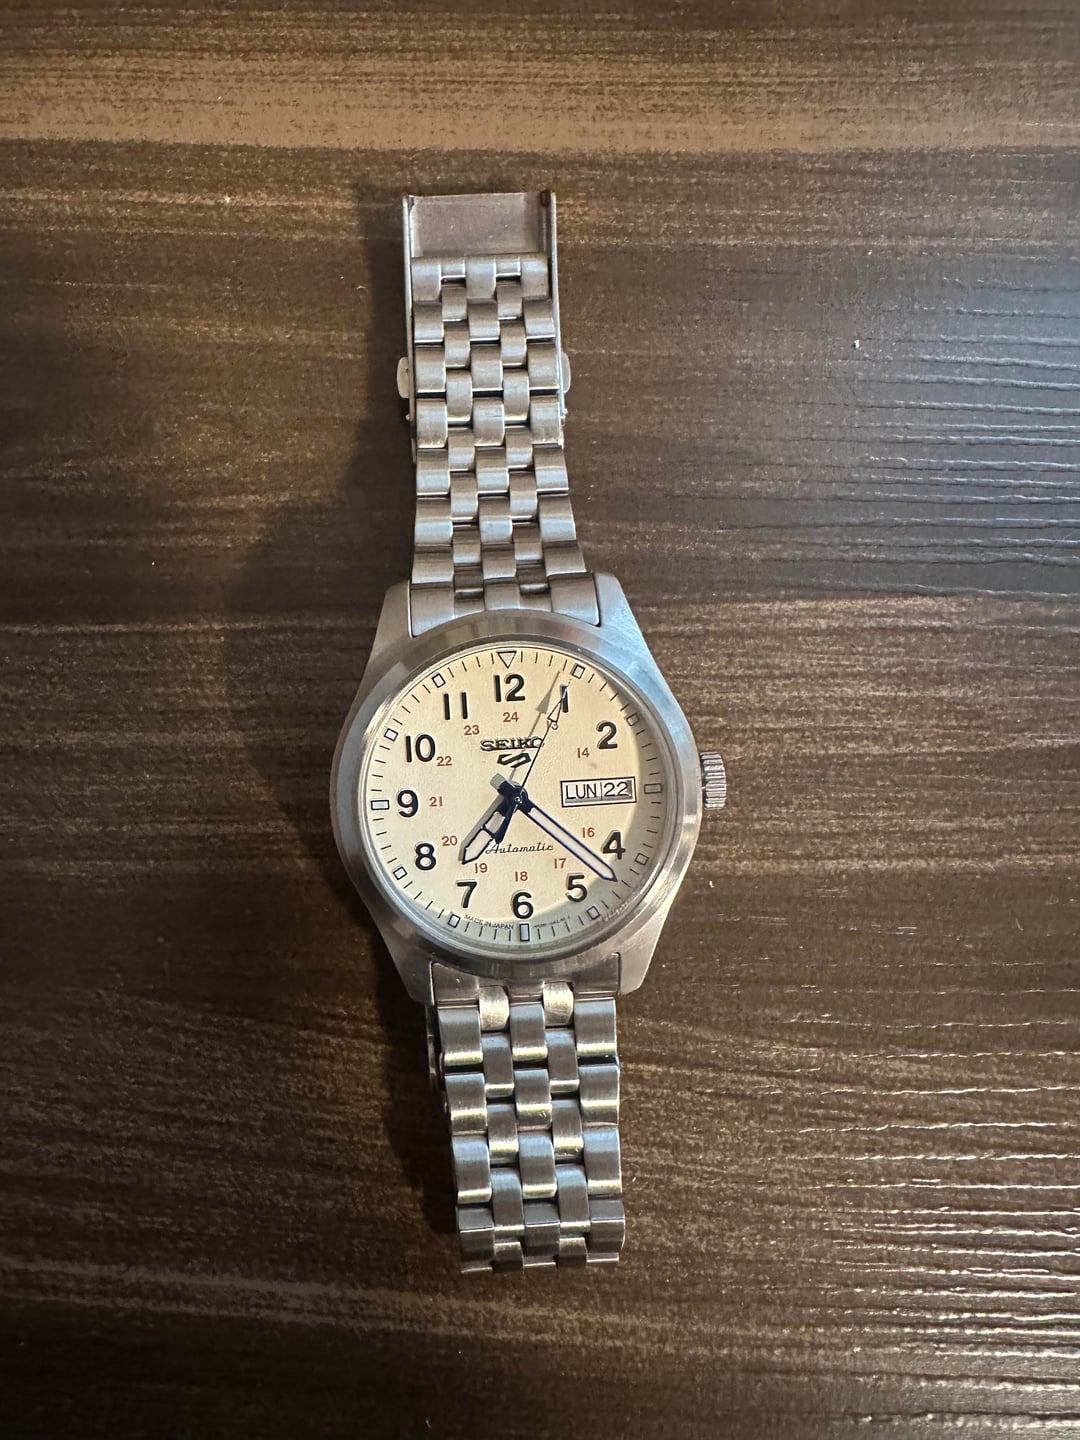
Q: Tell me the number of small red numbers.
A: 11